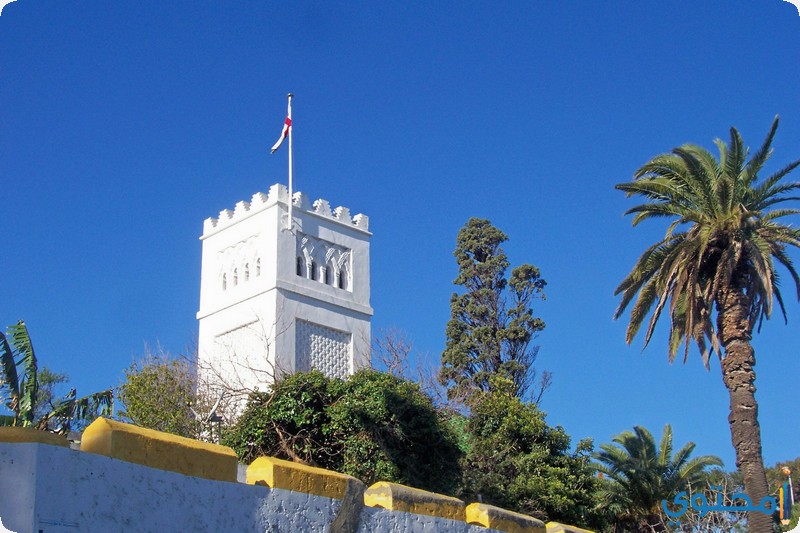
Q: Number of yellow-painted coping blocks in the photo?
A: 6